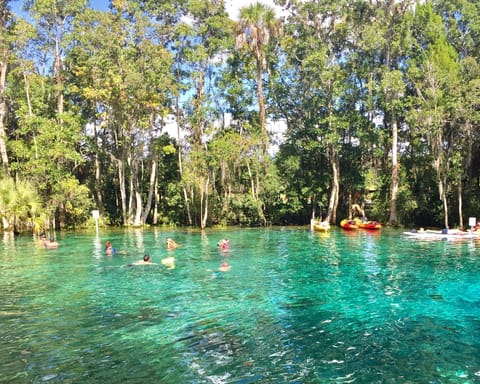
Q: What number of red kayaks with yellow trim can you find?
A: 2